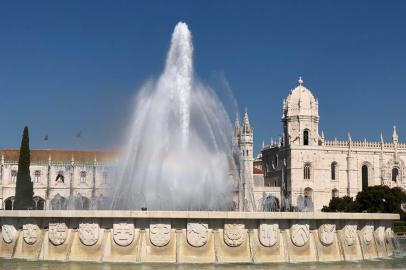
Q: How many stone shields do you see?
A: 15